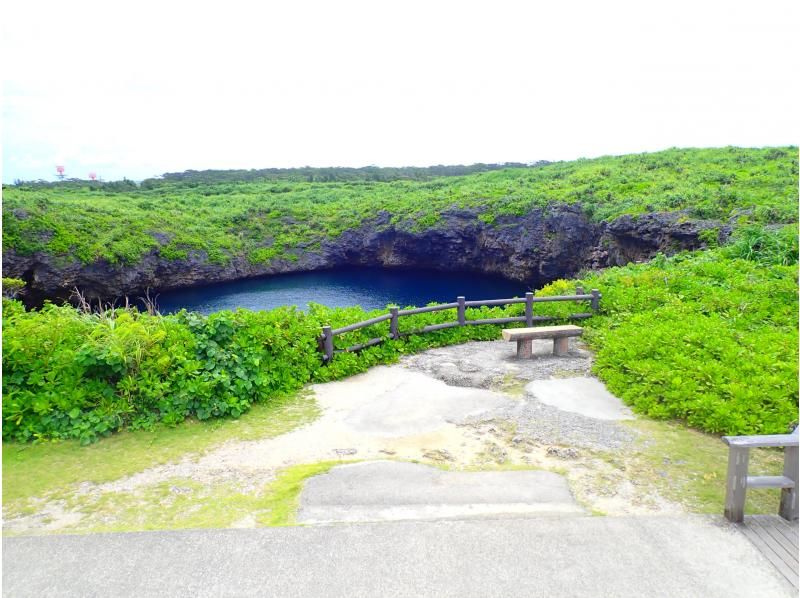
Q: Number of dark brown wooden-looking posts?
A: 6